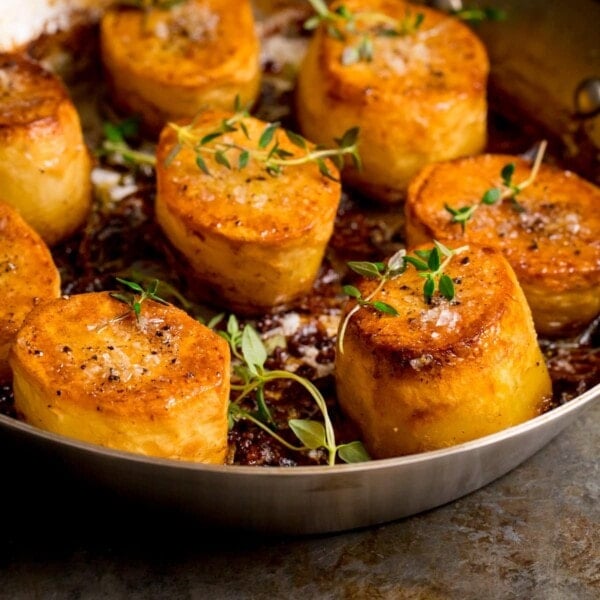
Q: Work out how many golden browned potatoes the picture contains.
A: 8